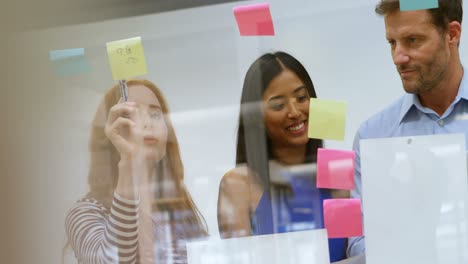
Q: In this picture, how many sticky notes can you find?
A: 7